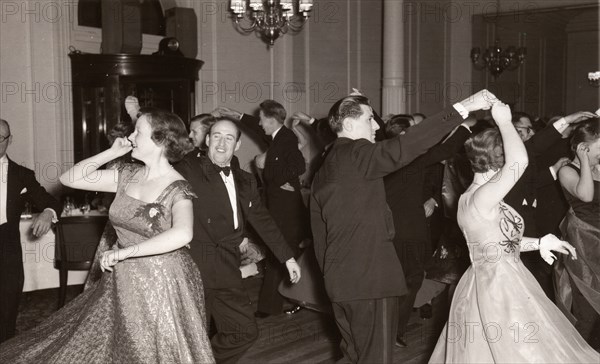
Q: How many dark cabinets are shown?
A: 1